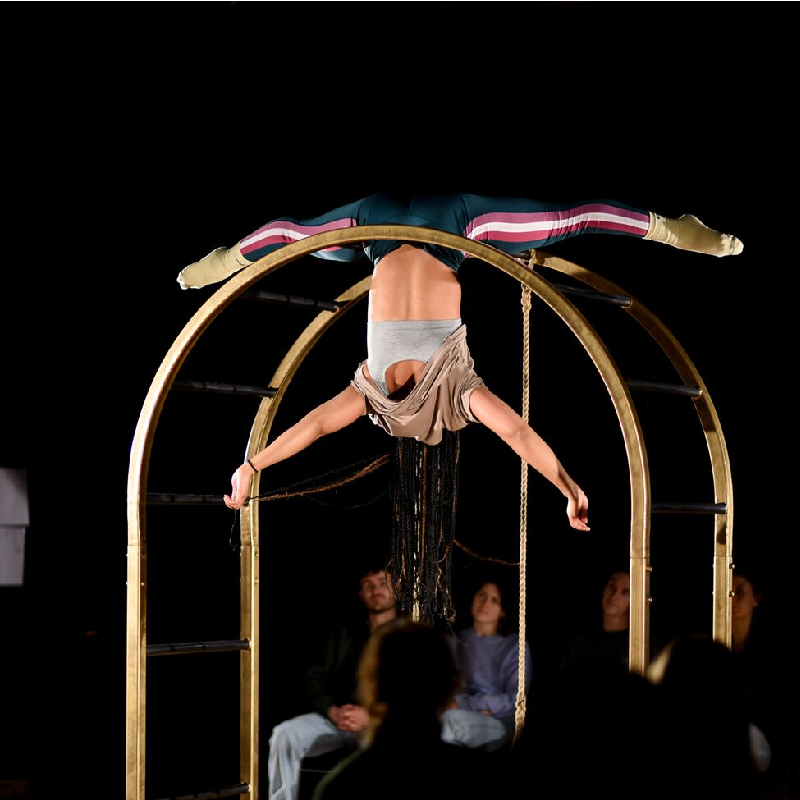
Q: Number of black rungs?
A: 8